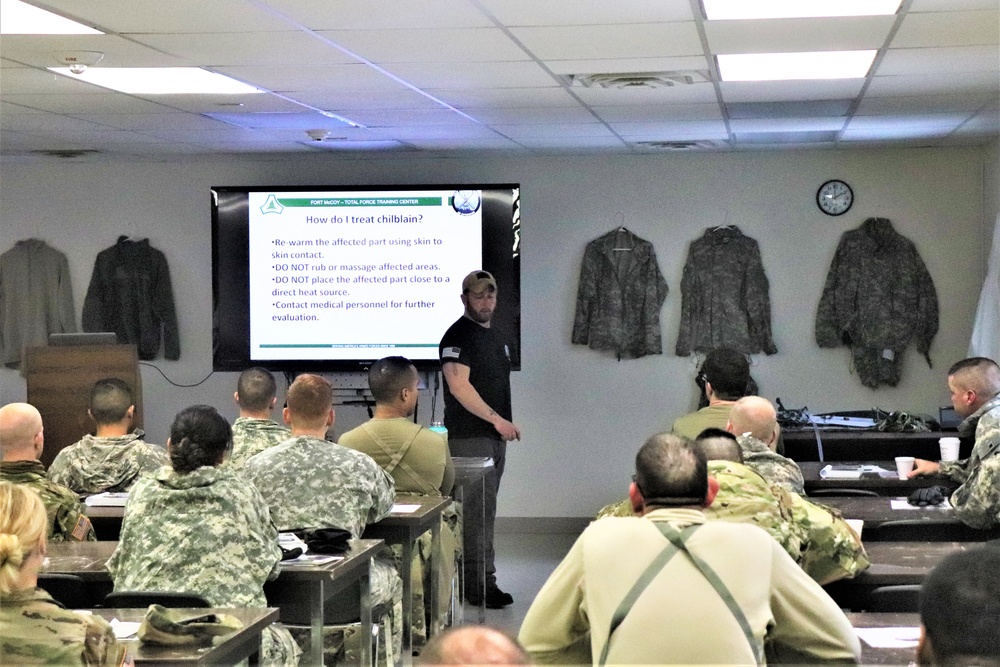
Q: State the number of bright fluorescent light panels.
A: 4